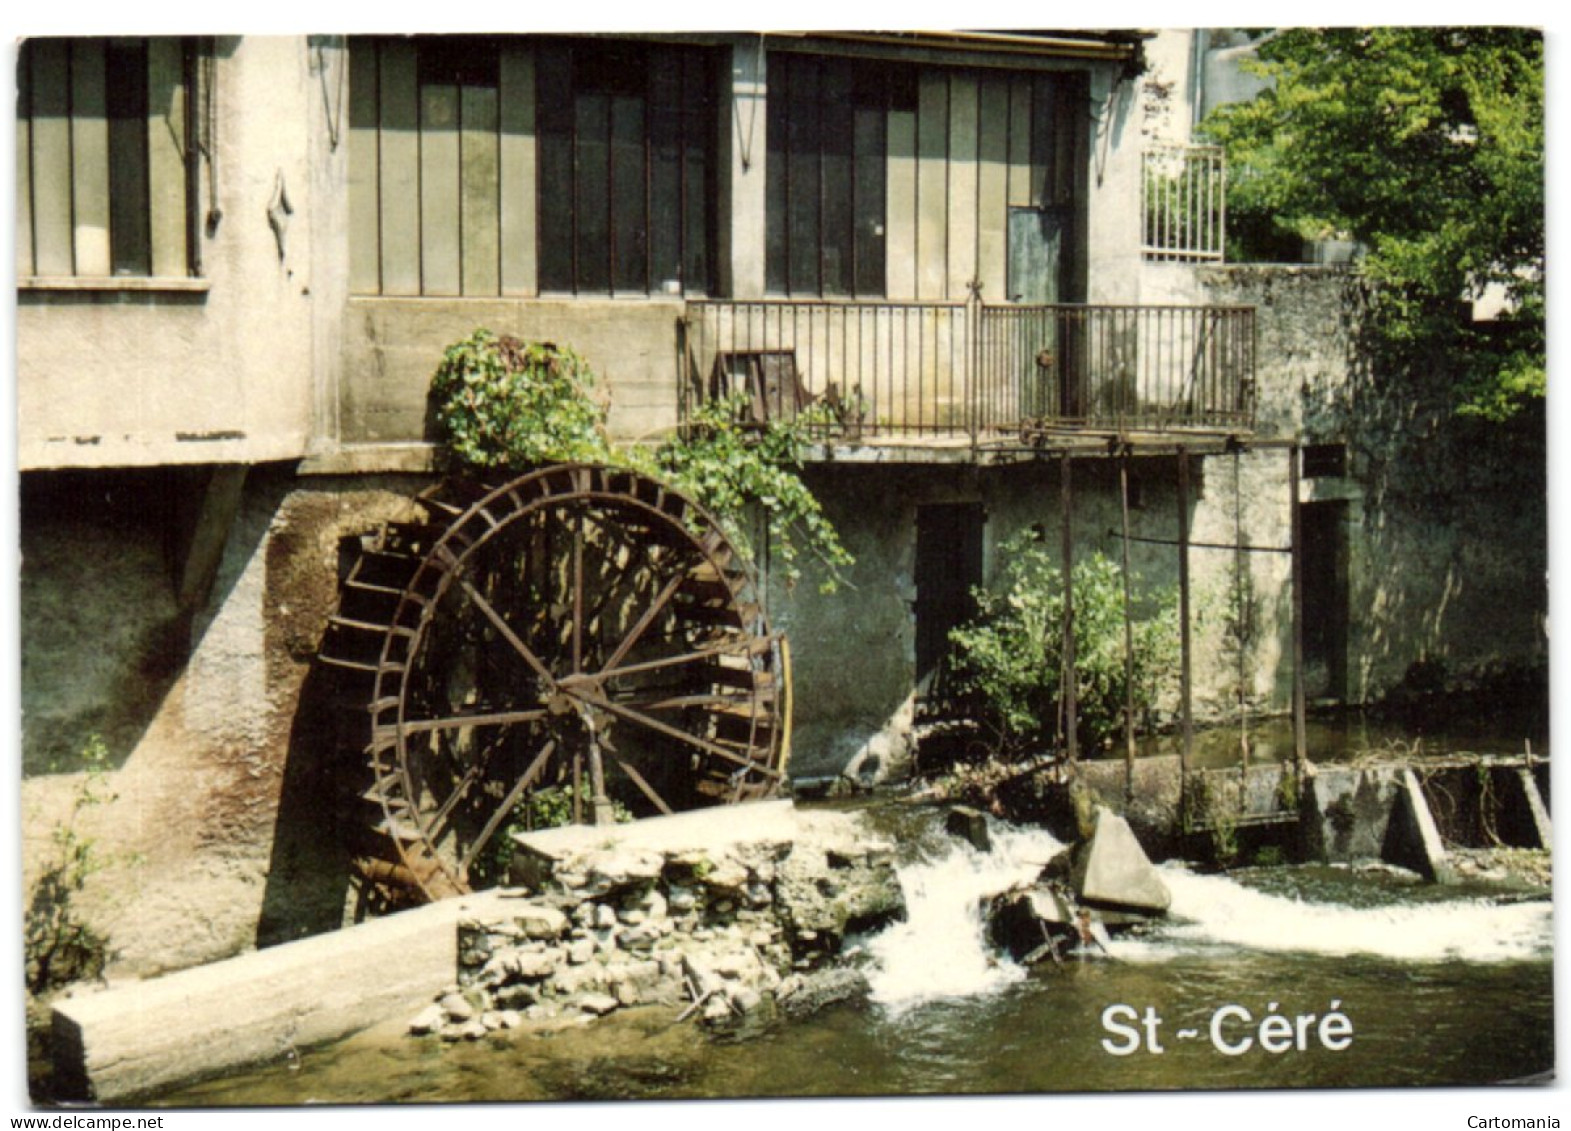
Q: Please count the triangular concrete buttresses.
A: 3